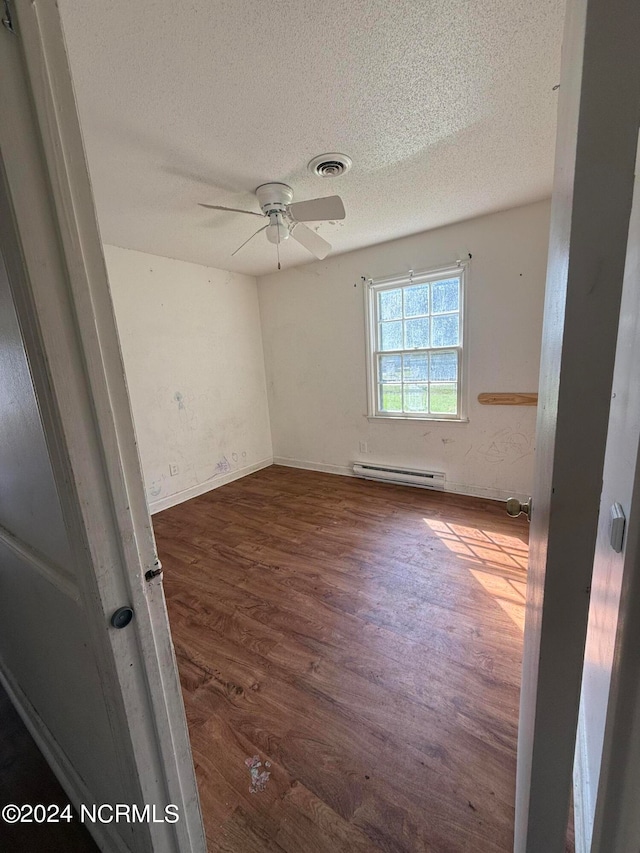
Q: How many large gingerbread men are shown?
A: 0